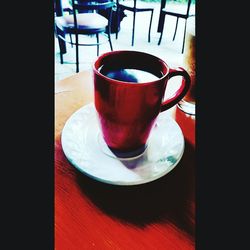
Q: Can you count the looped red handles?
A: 1